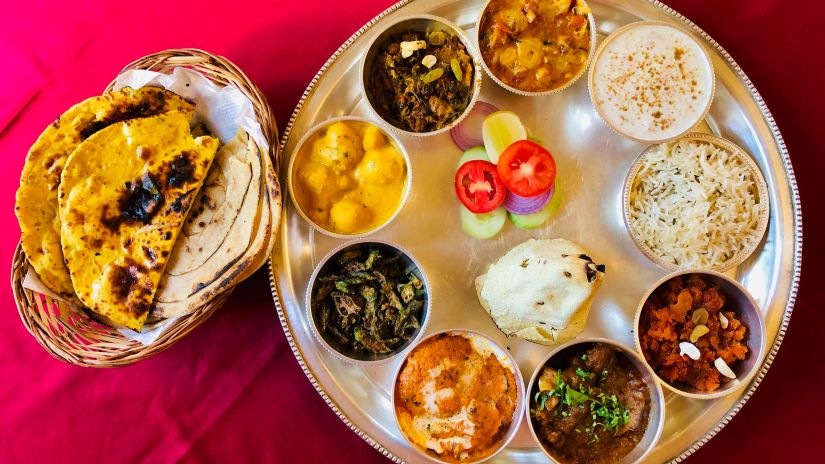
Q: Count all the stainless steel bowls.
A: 9